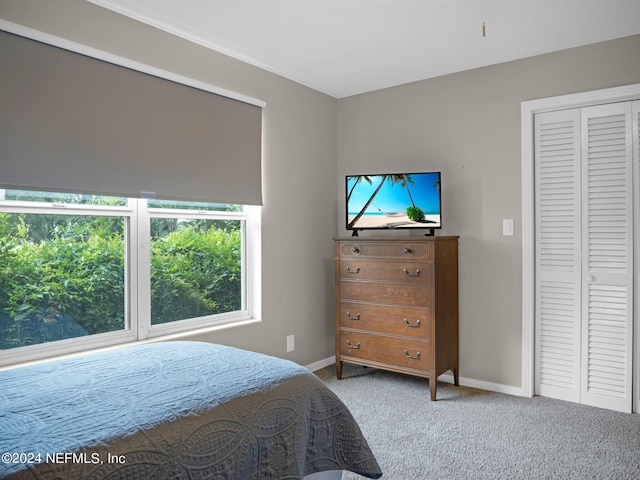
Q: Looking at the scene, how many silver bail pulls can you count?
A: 6